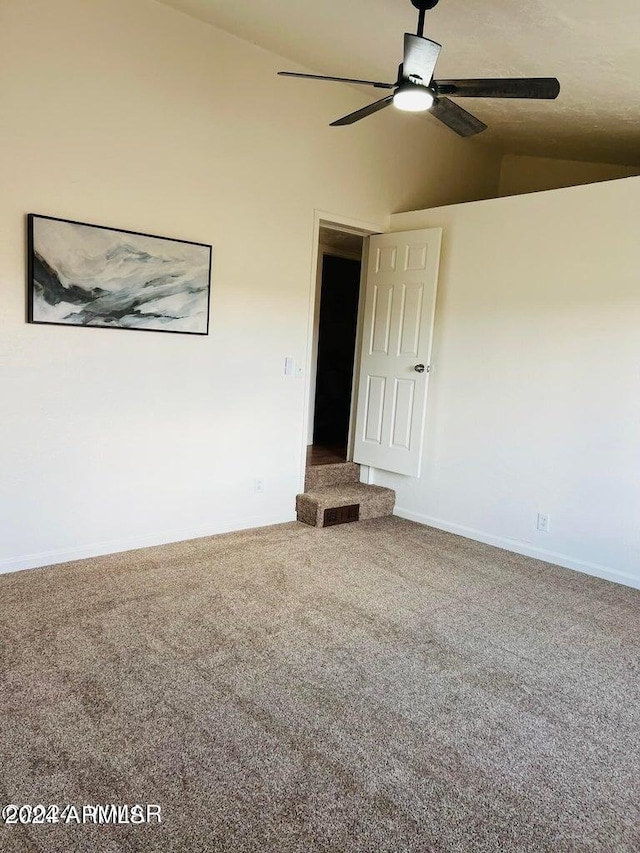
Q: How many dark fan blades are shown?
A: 4